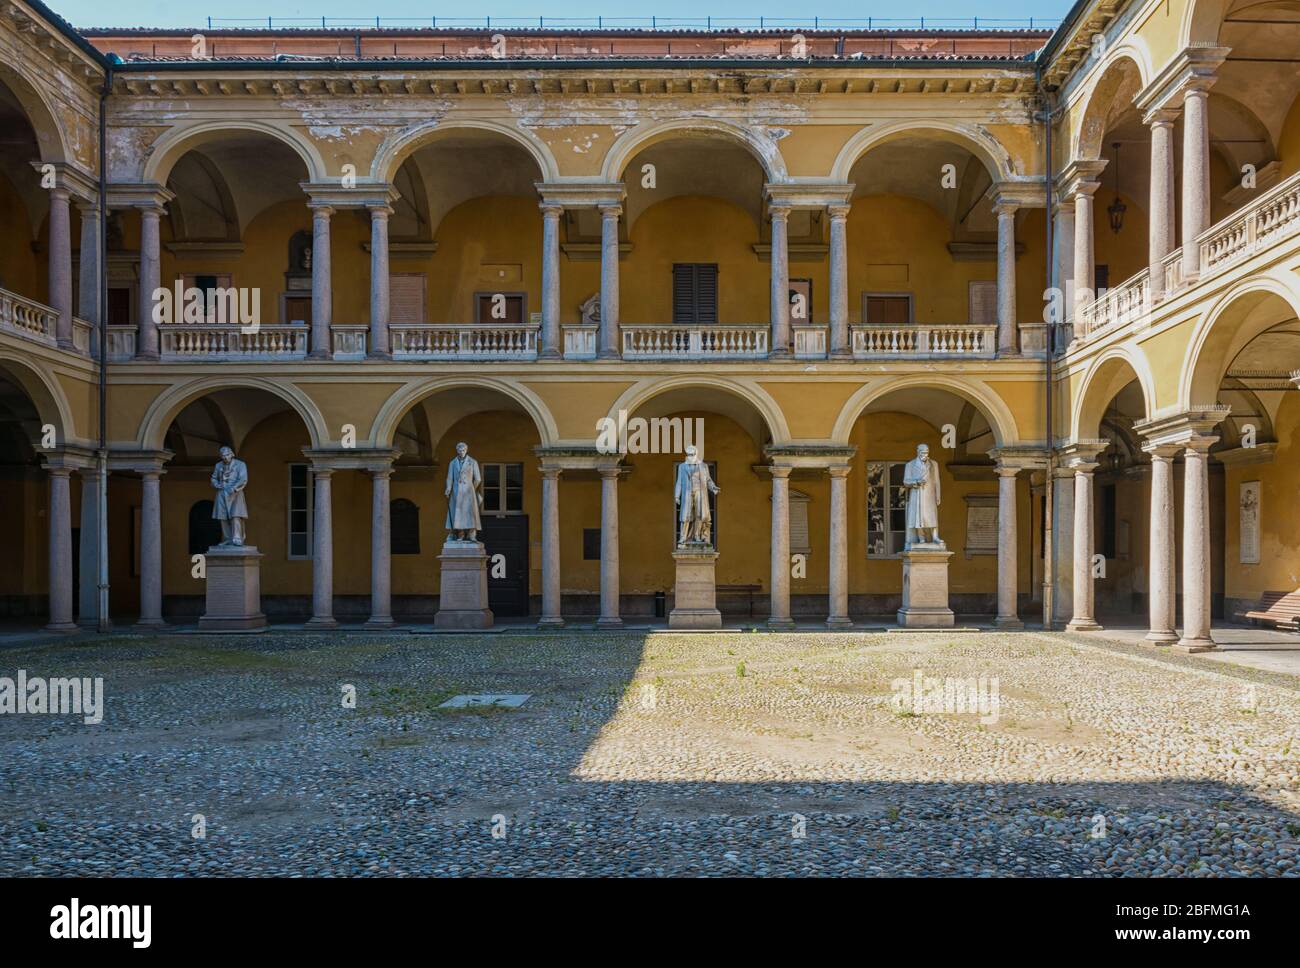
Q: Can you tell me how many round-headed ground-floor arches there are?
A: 7